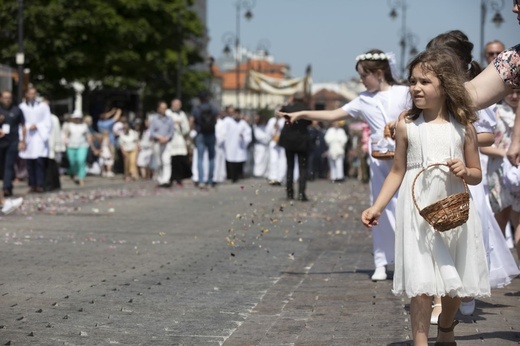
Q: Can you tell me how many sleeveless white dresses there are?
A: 1